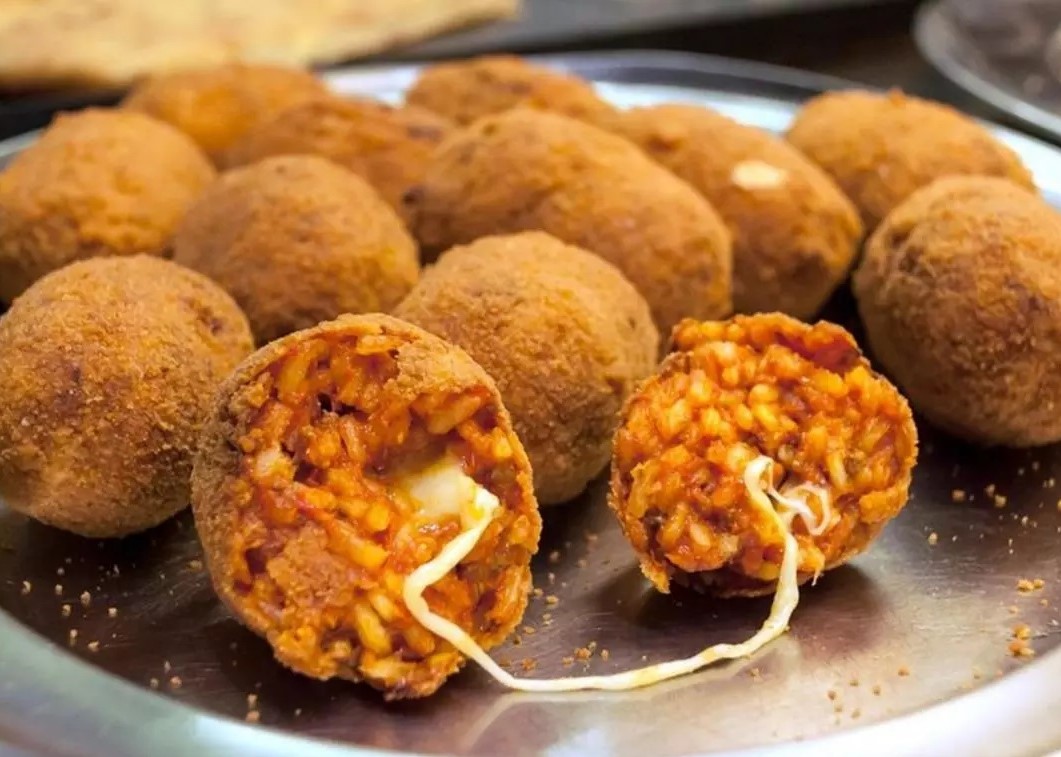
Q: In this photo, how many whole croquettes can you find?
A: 11